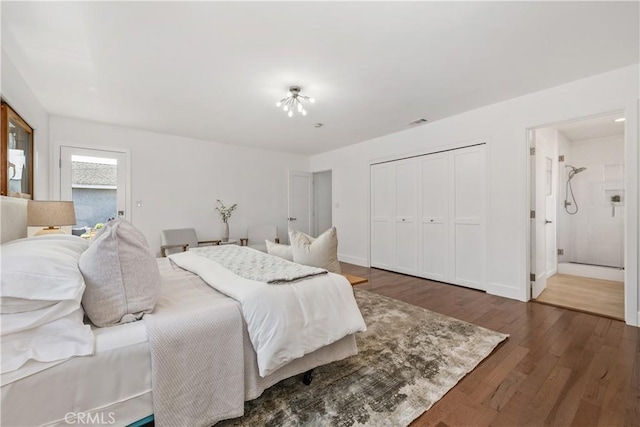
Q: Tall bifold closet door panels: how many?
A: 4